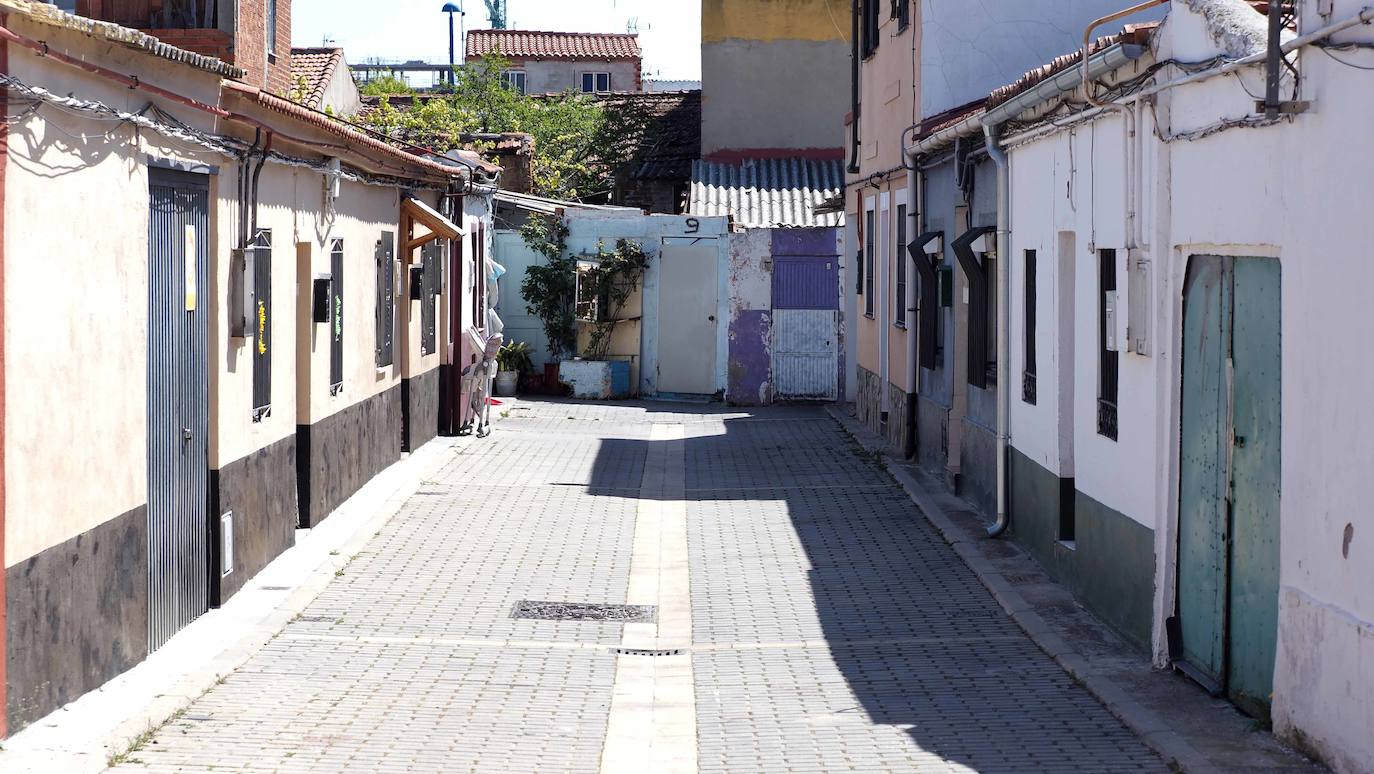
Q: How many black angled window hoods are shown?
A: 2